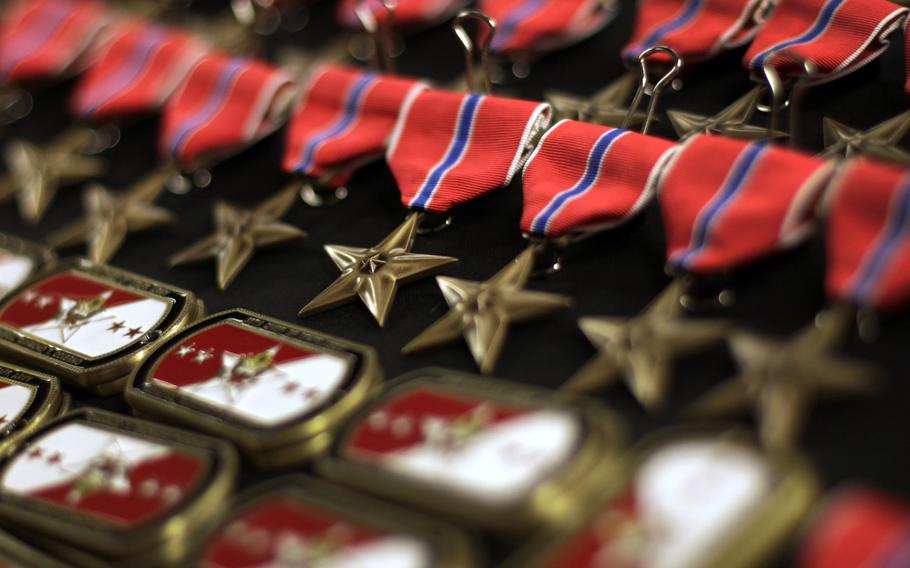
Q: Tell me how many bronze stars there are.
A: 10